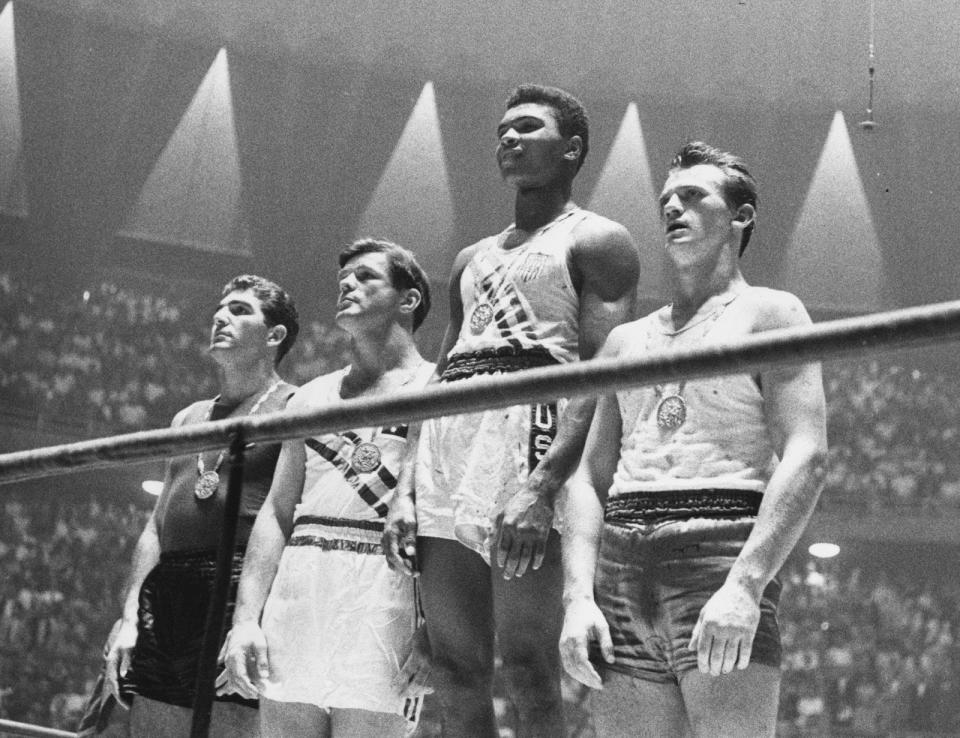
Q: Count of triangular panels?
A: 5